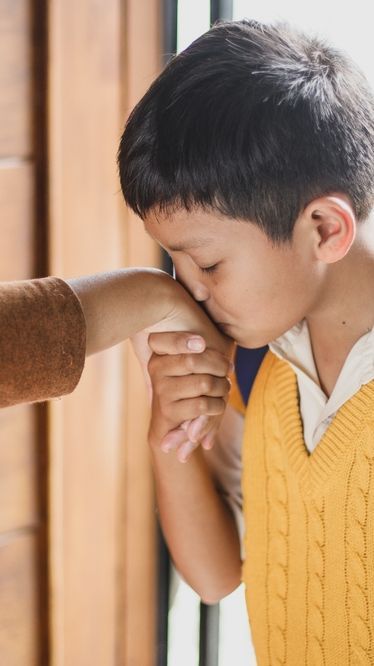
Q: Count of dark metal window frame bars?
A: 2